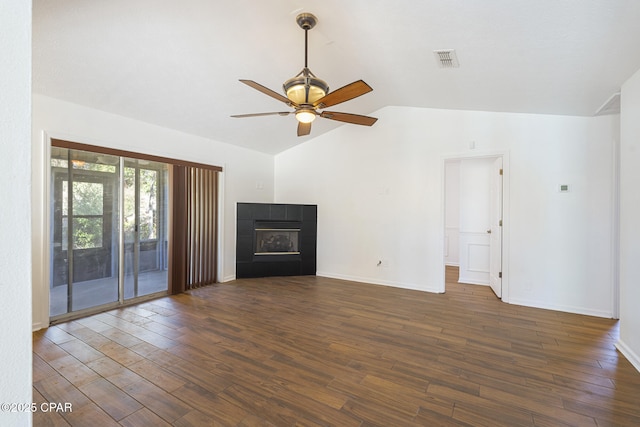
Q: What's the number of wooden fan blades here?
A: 5